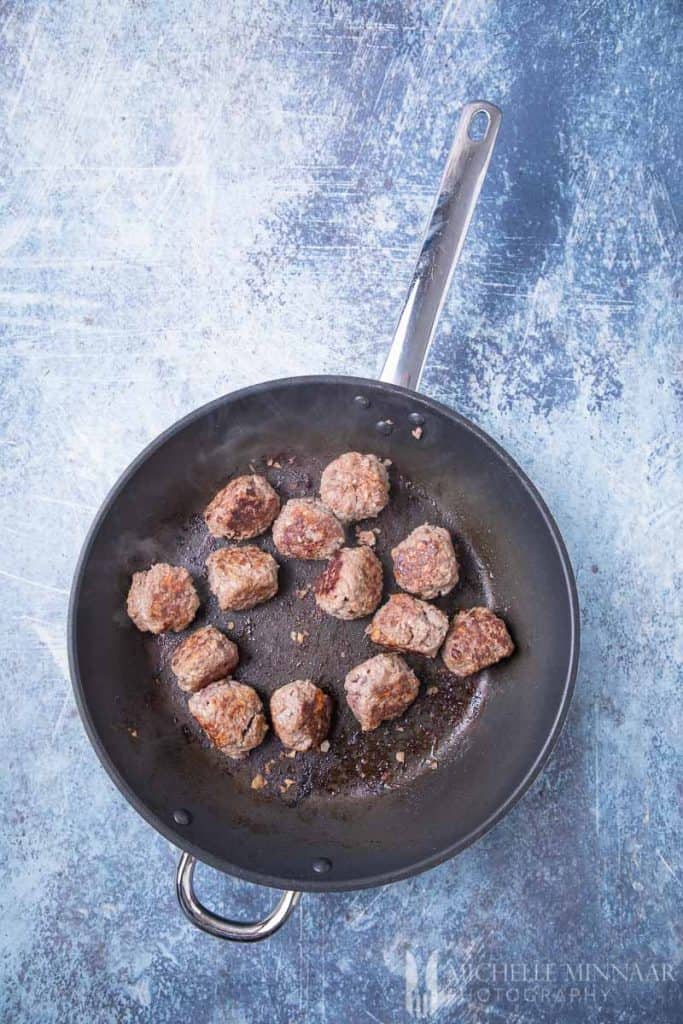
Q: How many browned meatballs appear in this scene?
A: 13